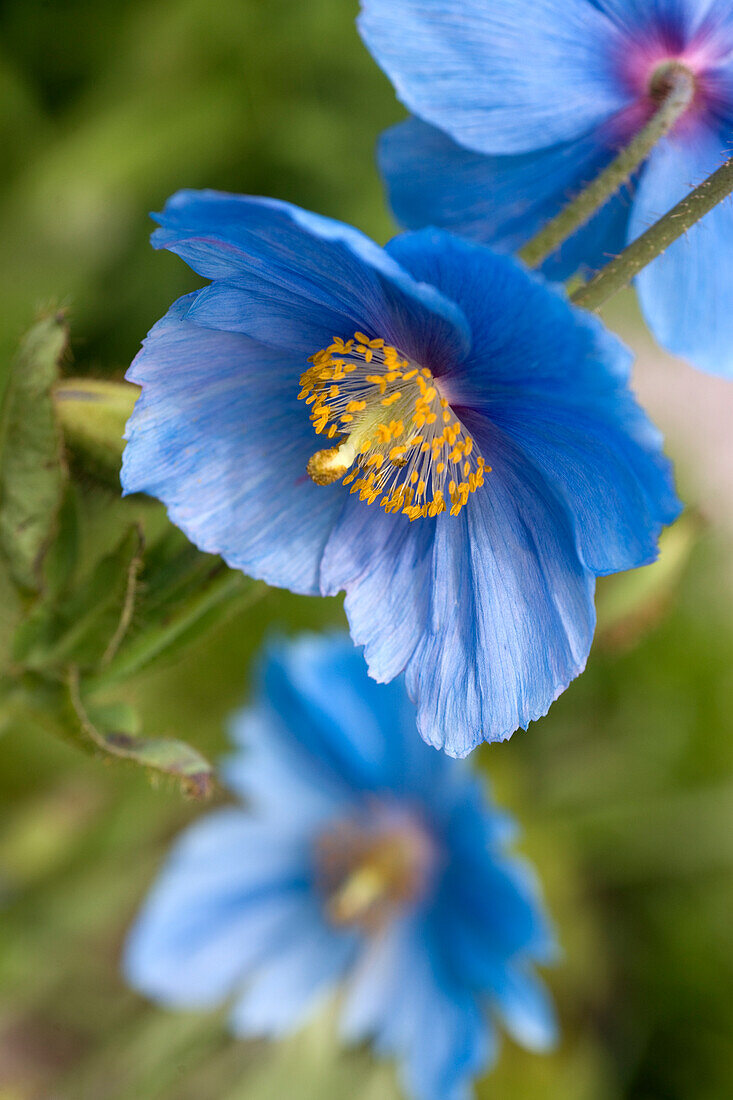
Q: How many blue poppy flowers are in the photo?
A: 3